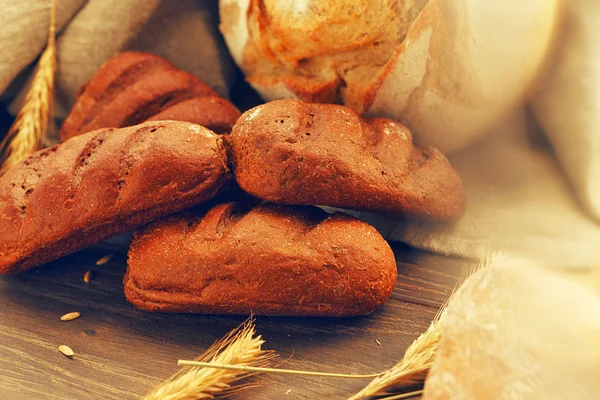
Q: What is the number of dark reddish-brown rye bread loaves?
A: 4